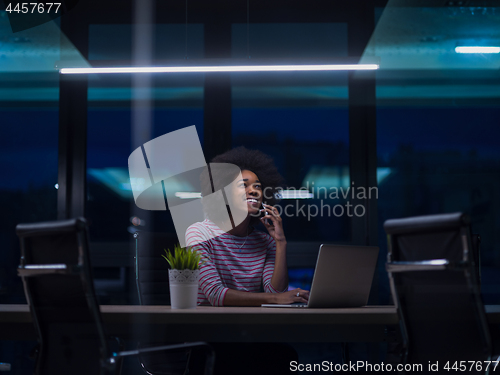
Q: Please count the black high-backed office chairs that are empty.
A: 2